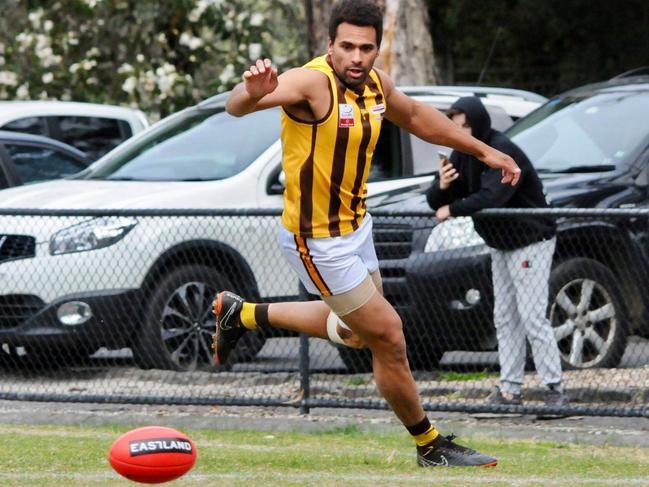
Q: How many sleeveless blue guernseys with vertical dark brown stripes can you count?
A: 0